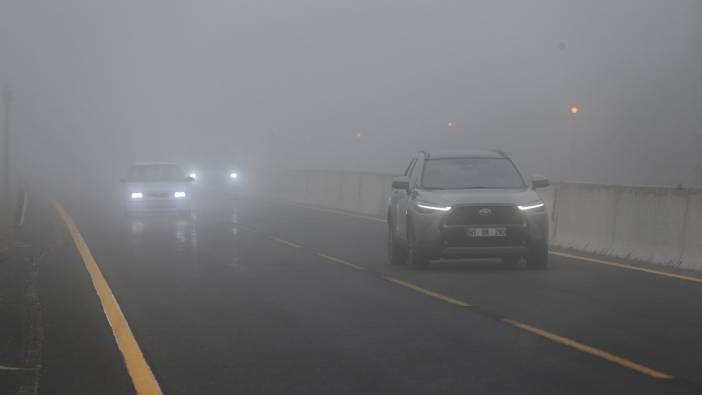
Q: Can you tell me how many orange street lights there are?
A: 3